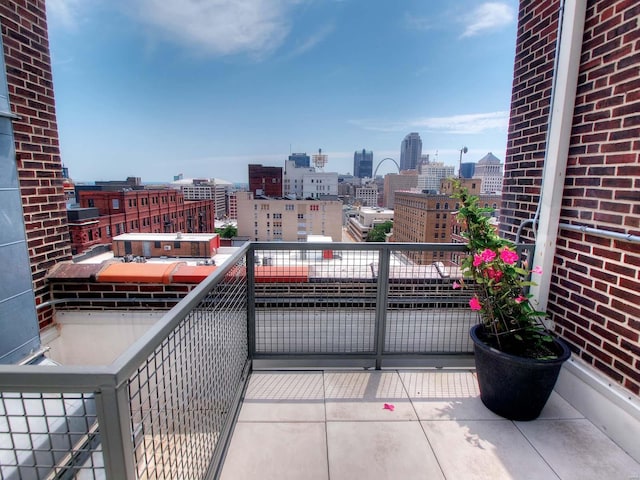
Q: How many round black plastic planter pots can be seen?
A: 1